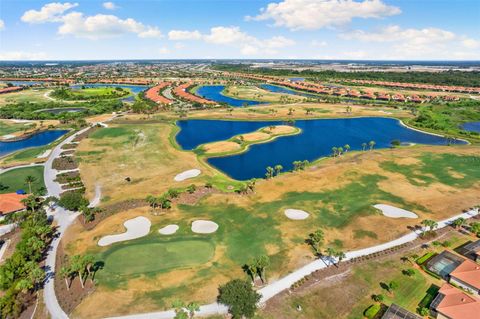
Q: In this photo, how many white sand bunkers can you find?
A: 6